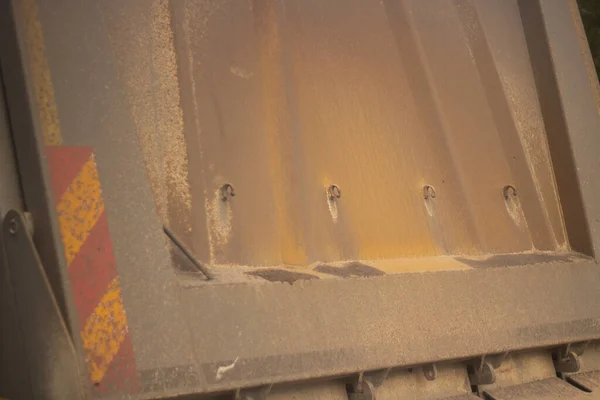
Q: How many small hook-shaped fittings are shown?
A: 4